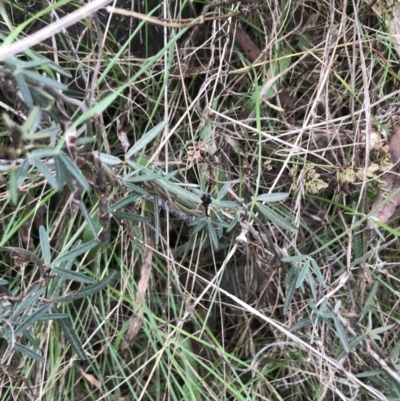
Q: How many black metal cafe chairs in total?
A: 0